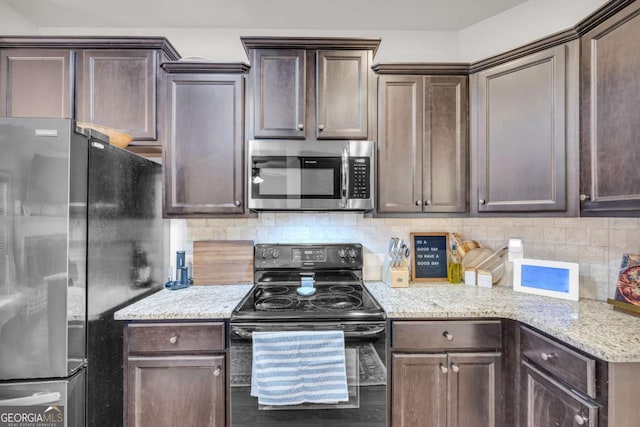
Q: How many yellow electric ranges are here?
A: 0